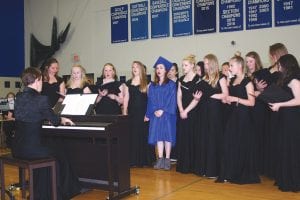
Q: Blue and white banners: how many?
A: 8